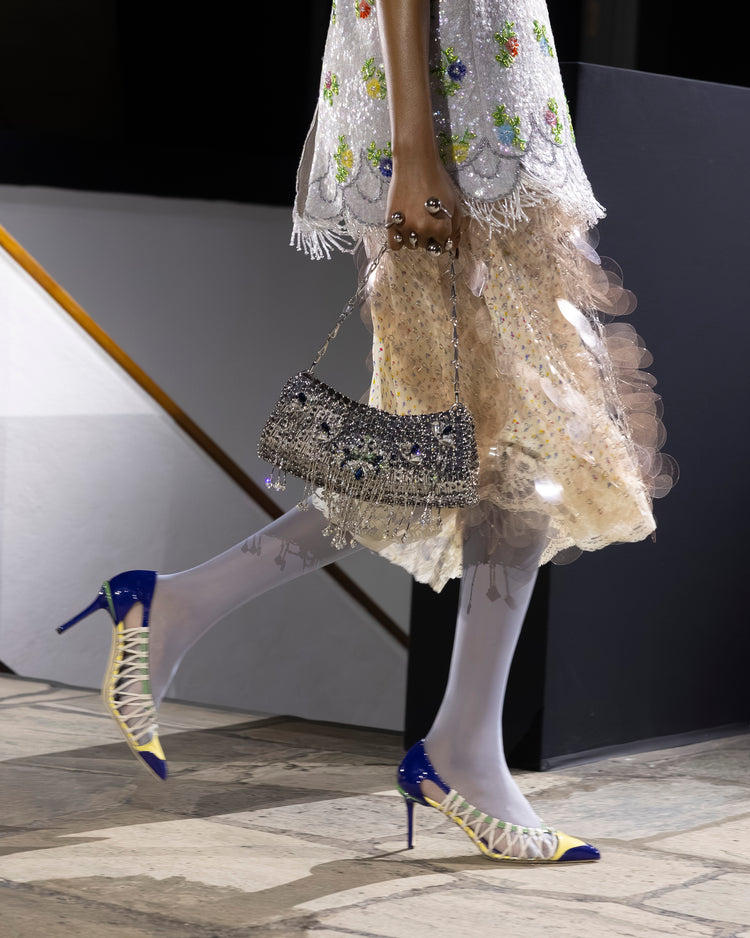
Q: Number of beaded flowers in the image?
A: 11